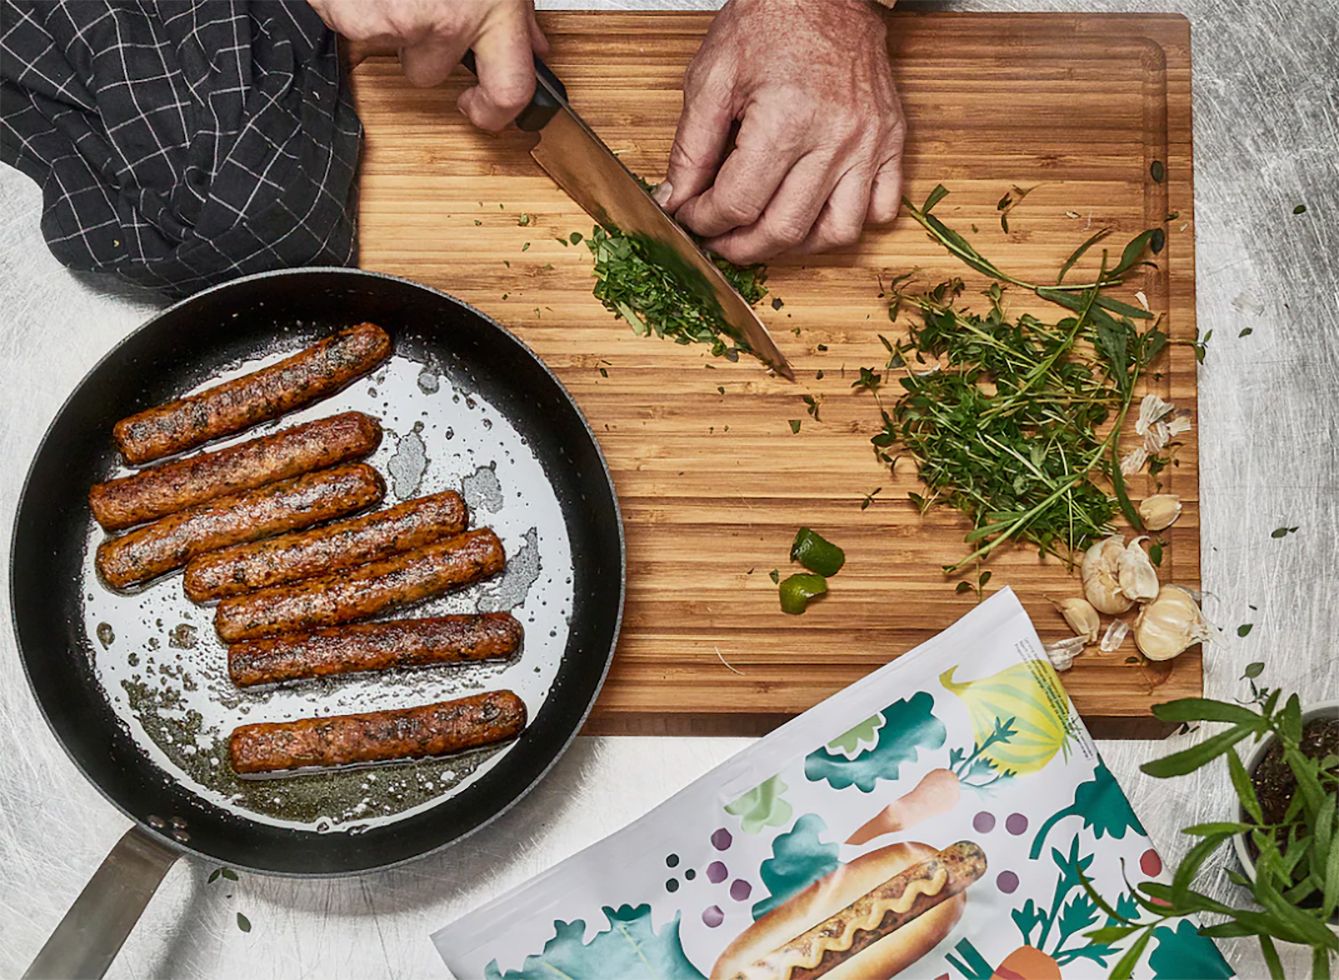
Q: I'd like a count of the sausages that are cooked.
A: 7